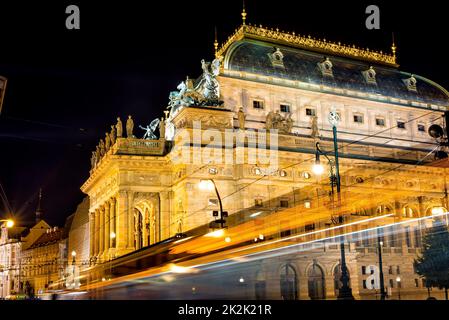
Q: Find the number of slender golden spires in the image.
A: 3